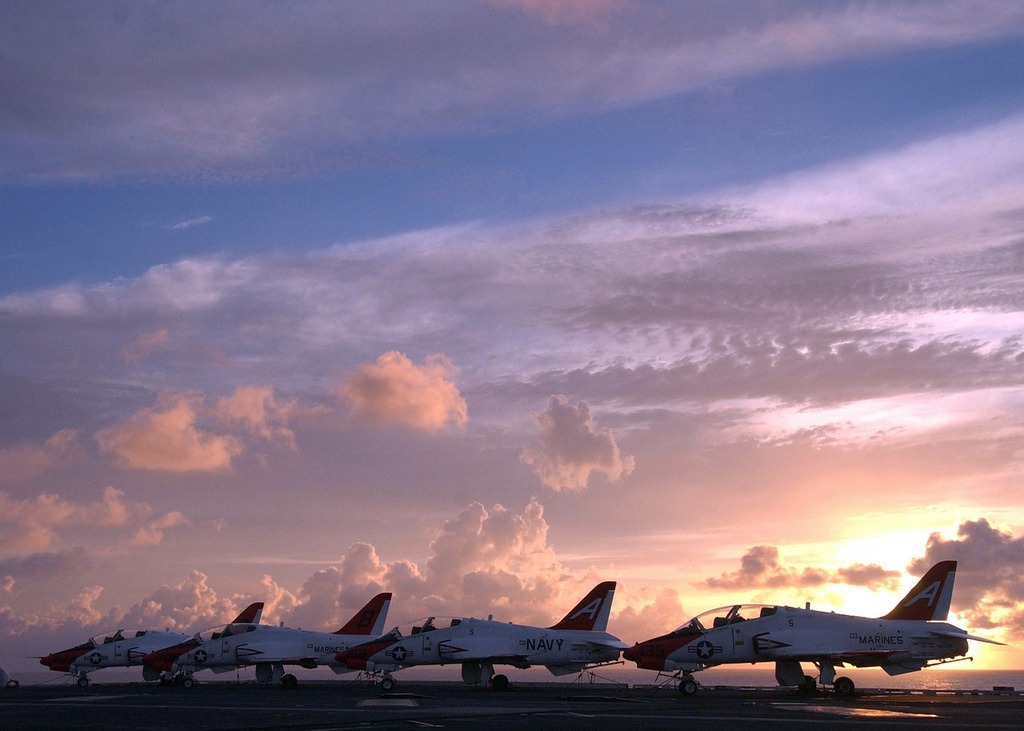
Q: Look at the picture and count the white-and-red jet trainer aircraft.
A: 4